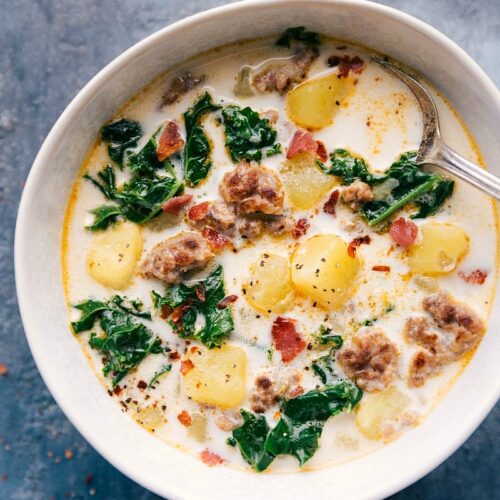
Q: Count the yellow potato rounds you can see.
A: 8